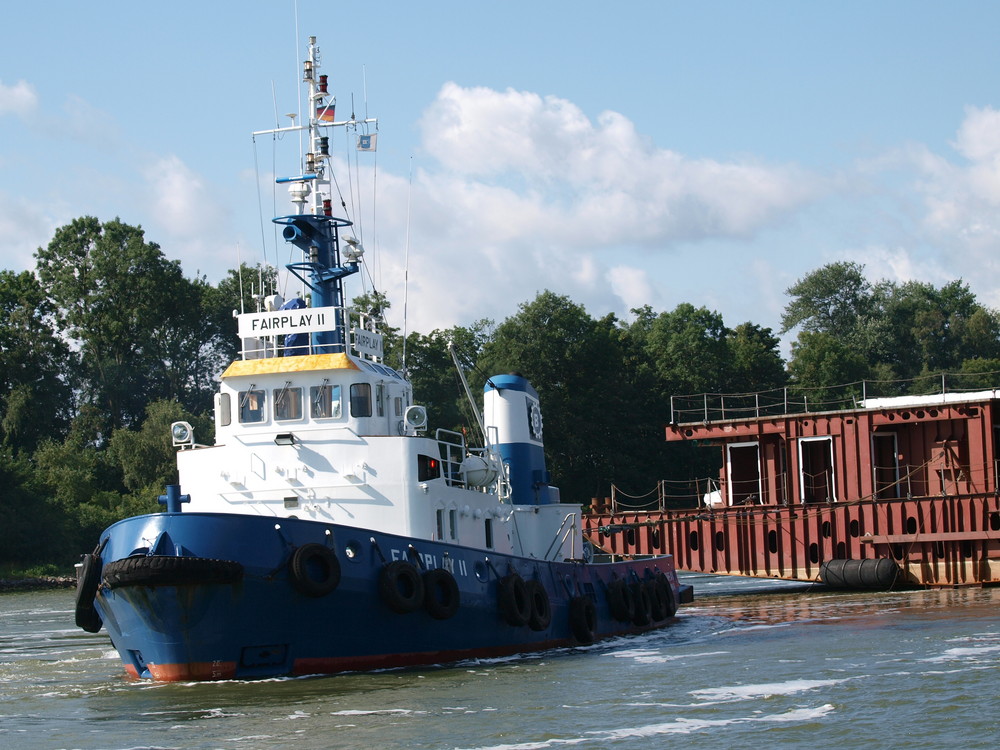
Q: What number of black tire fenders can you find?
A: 12